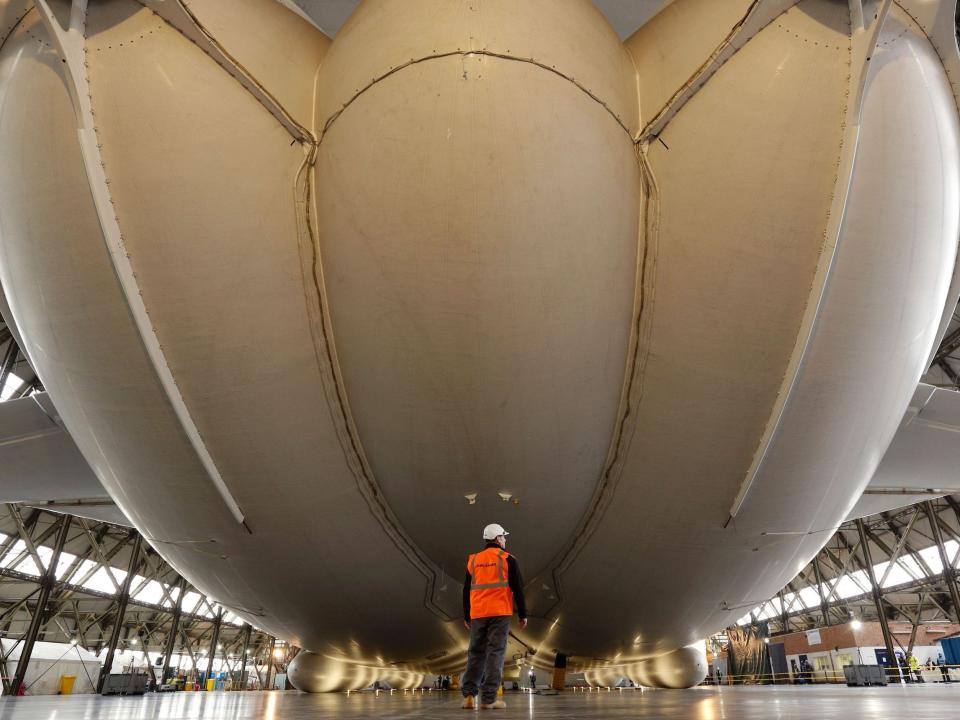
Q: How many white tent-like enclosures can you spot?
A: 1